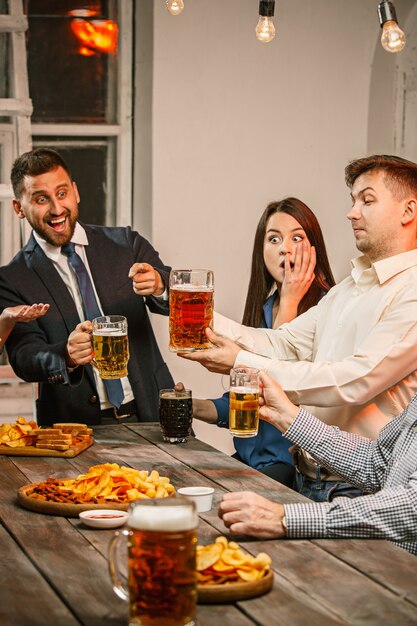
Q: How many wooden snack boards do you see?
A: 3